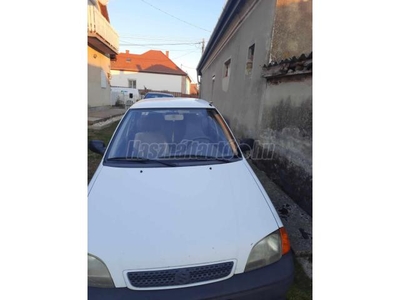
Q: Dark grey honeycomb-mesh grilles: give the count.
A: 1